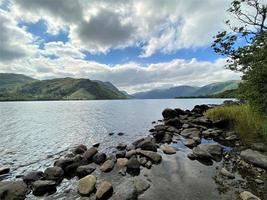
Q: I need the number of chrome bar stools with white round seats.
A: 0